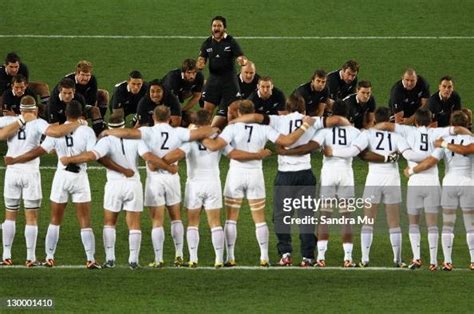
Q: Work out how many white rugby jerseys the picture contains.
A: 11